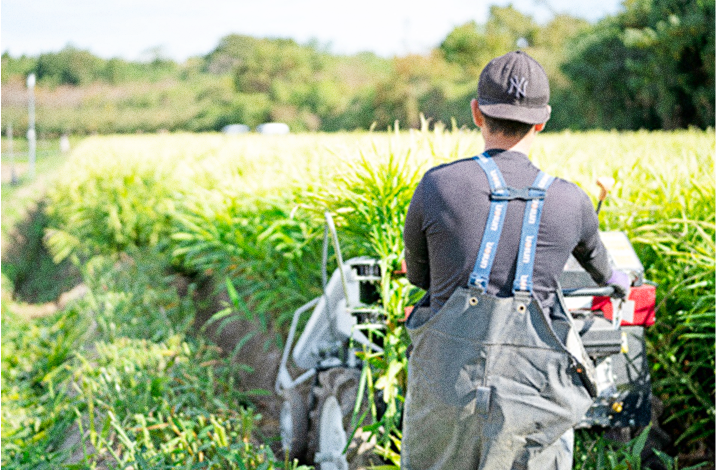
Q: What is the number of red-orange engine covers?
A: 1